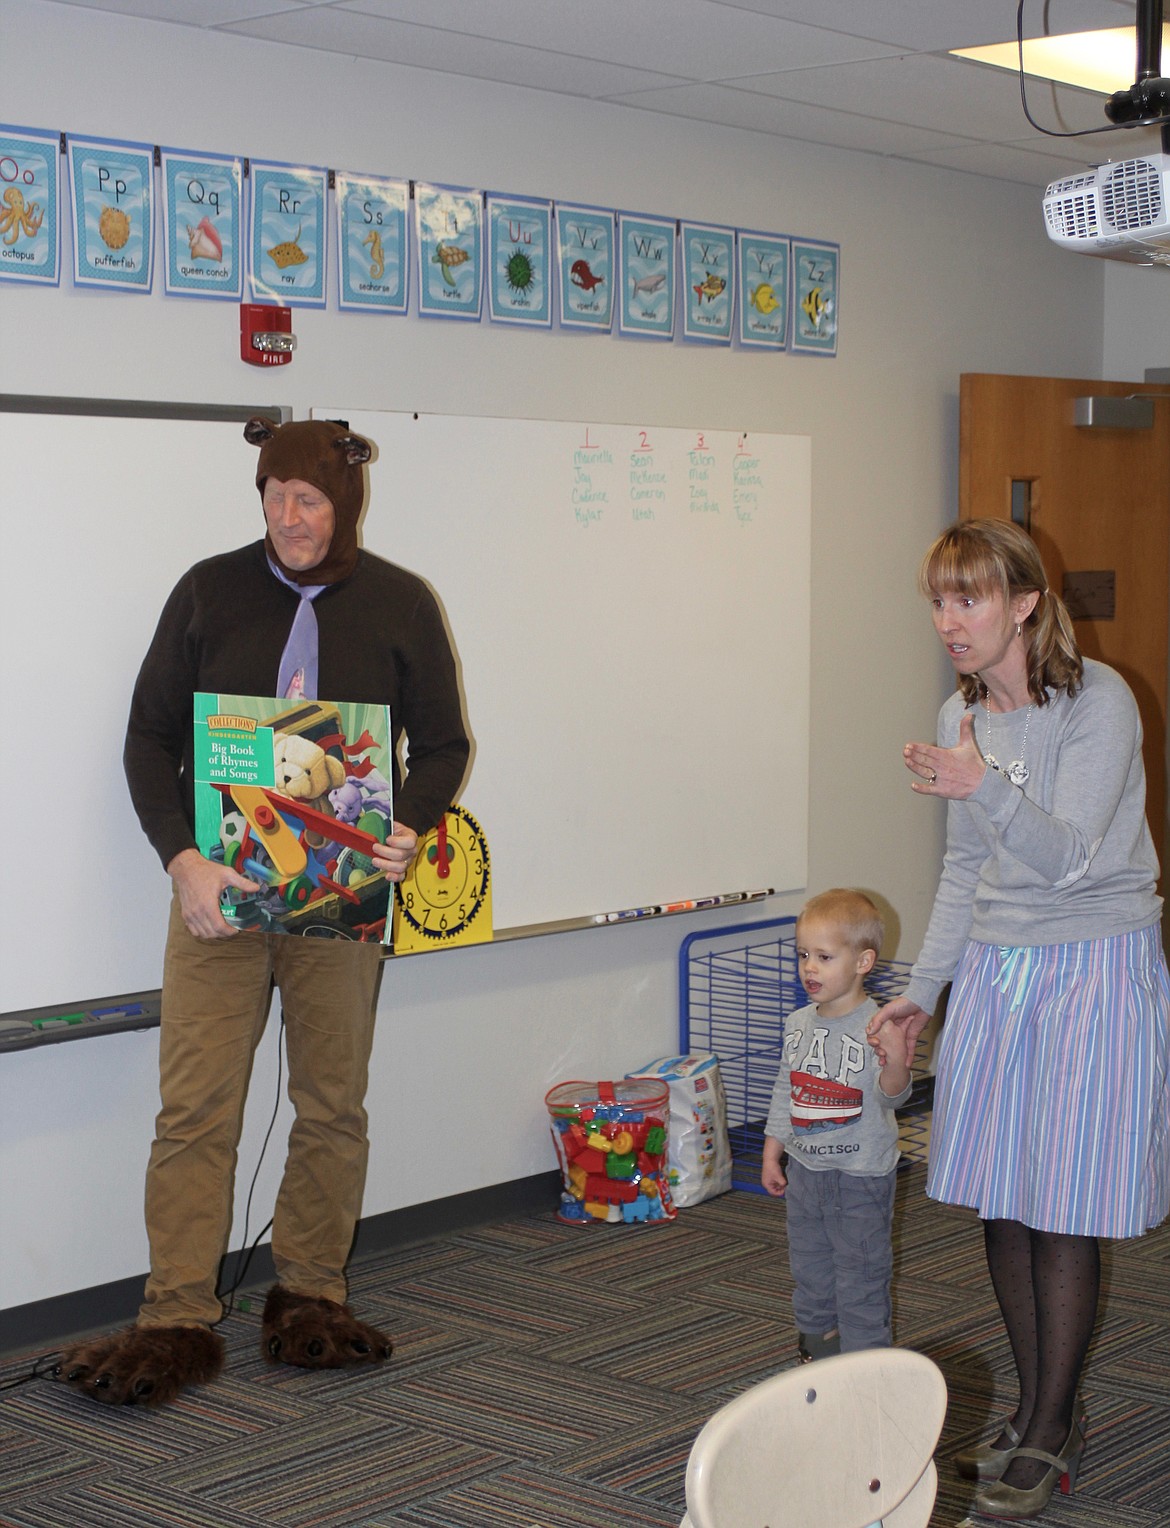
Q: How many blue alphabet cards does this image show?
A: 12